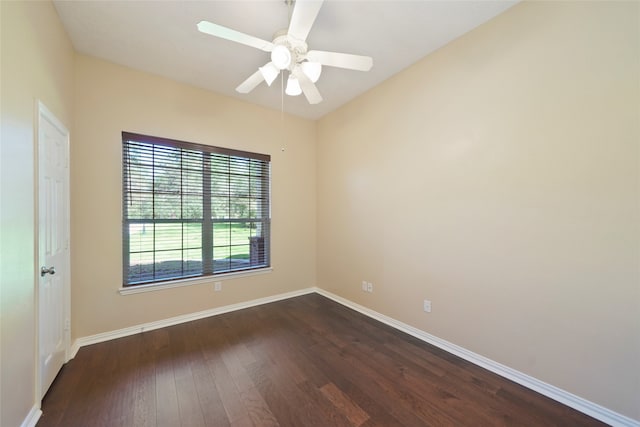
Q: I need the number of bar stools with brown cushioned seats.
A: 0